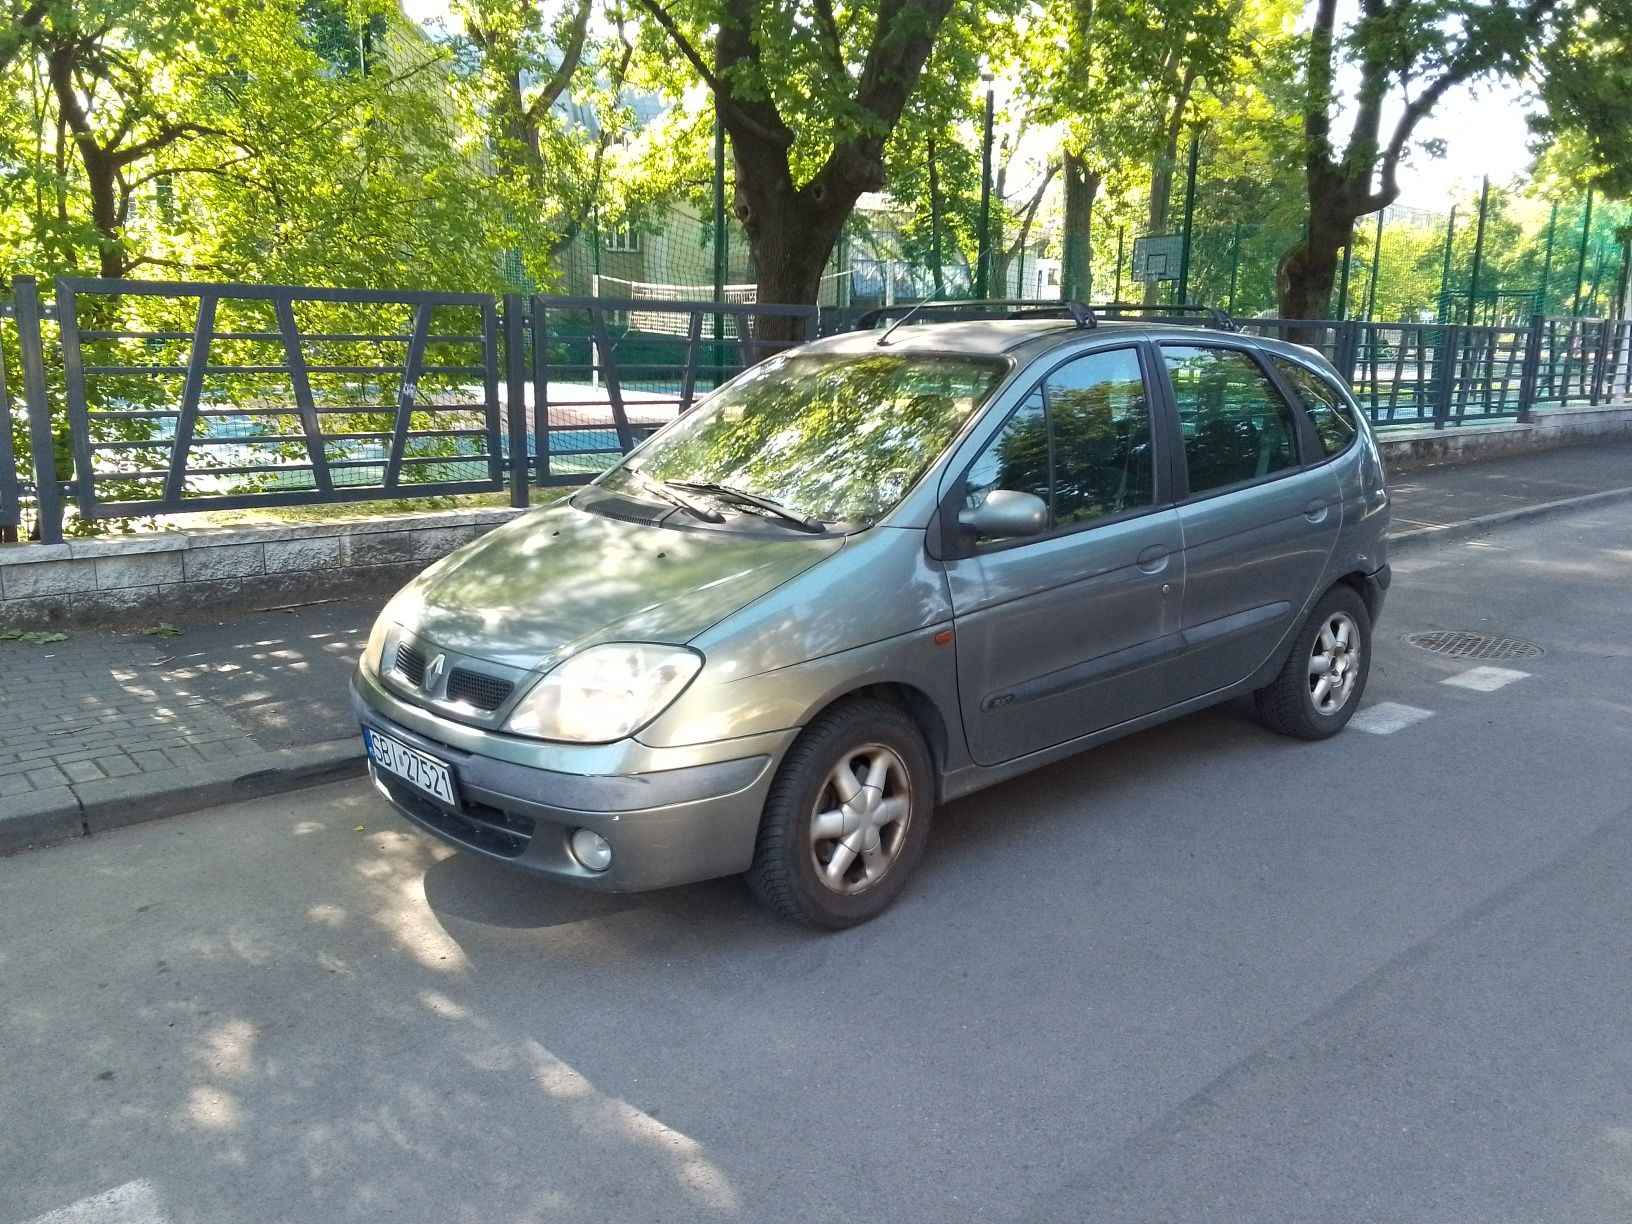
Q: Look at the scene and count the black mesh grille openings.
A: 2